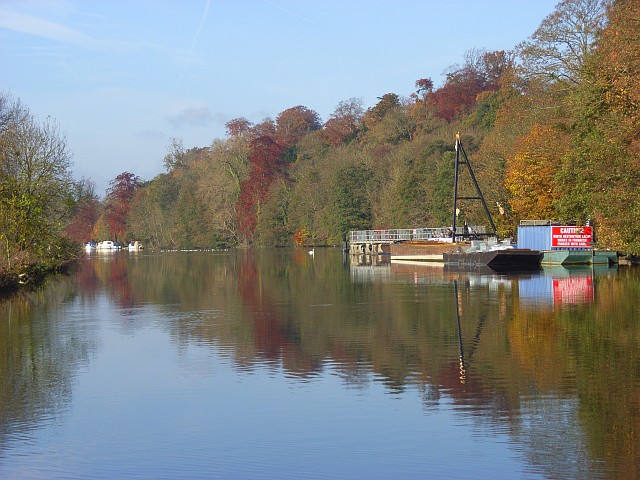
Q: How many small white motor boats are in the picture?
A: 3